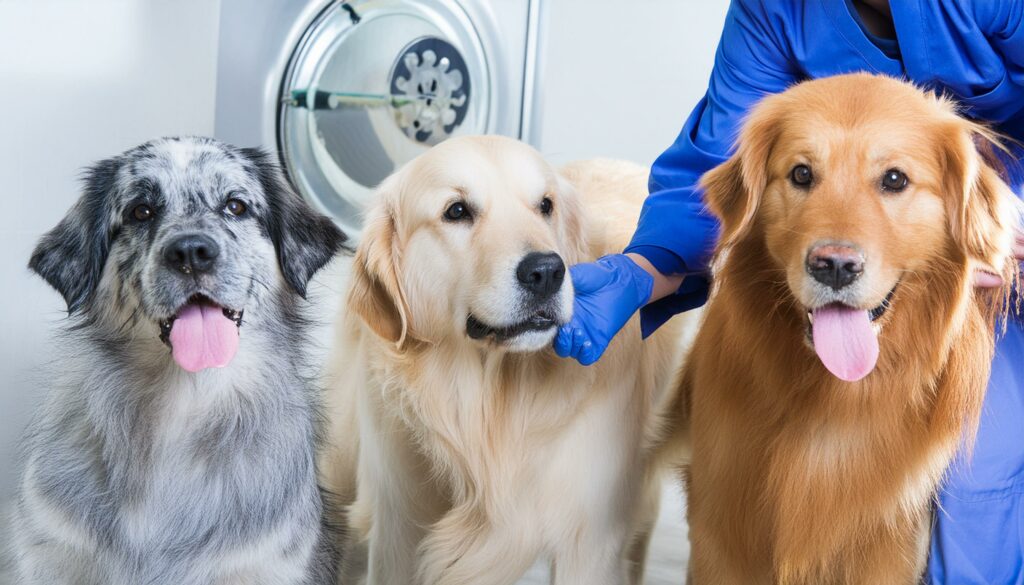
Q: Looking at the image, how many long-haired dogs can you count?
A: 3